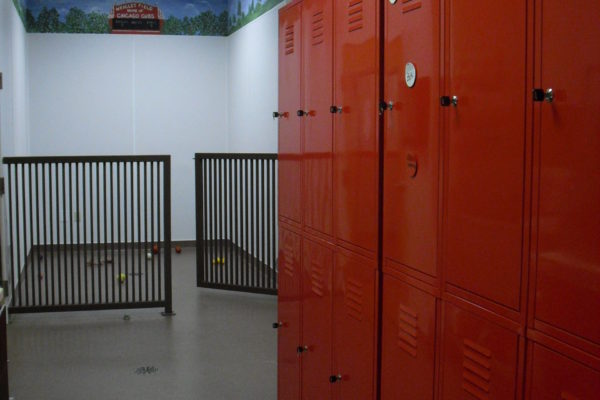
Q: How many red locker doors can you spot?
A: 12